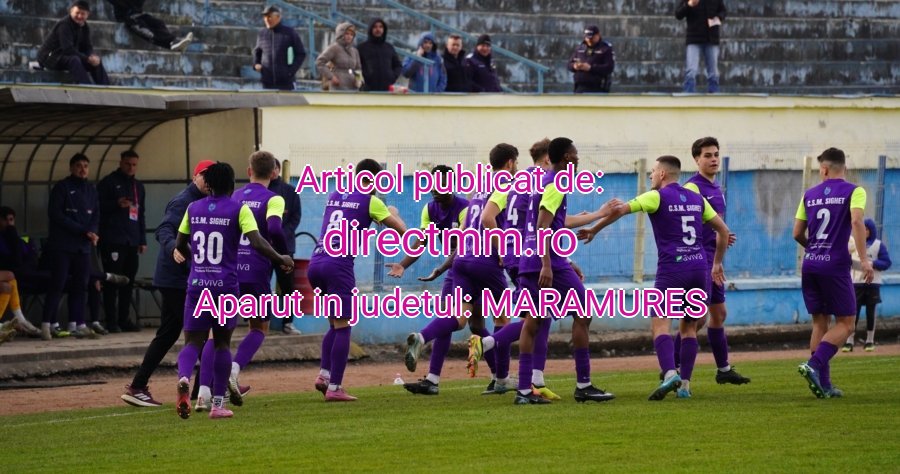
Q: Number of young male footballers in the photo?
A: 10